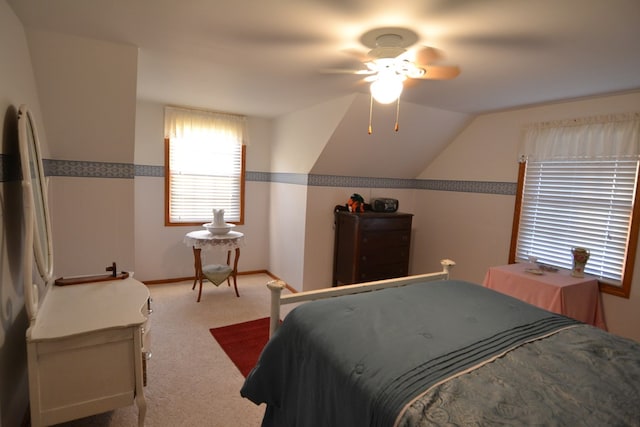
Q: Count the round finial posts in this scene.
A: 2